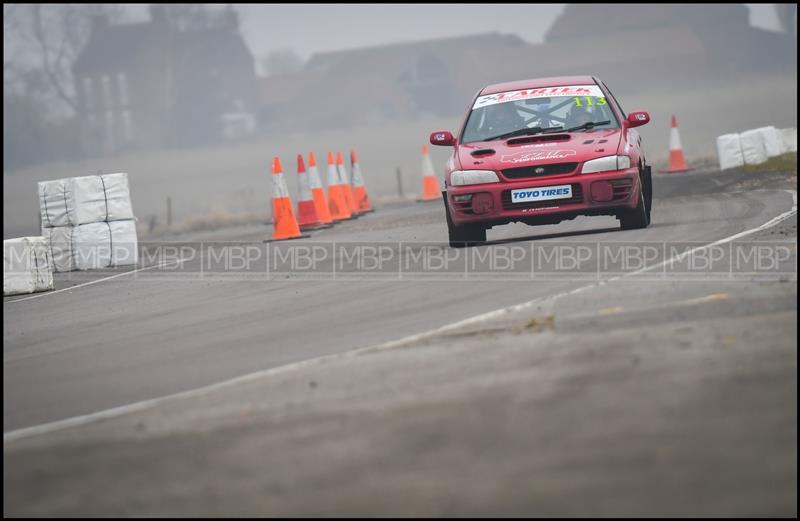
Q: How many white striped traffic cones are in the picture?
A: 8